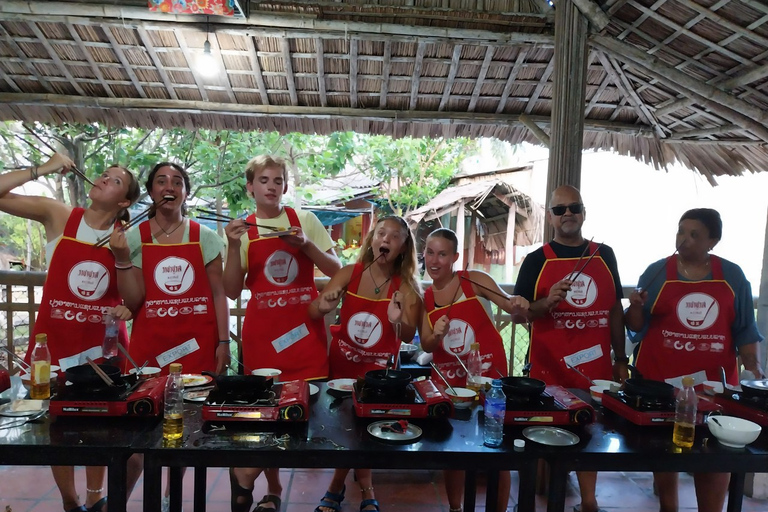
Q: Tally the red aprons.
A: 7